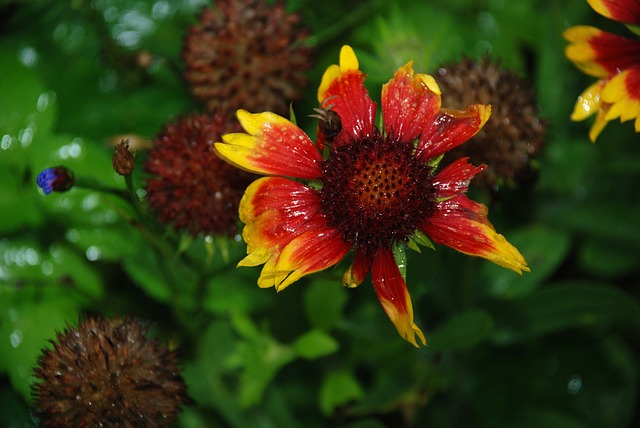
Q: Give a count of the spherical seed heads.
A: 4